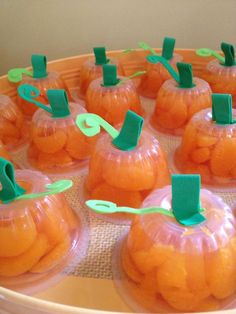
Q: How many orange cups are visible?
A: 12